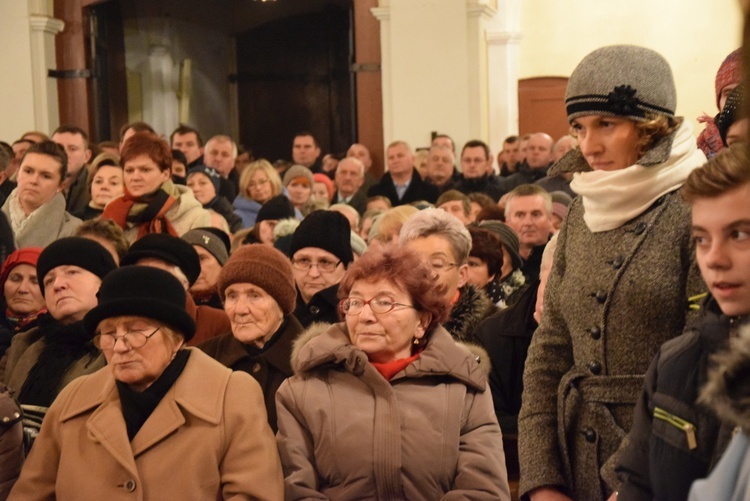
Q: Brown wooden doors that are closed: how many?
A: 1